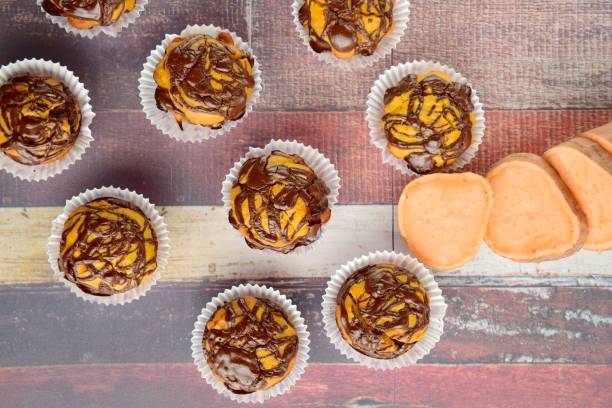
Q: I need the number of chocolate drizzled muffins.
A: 9